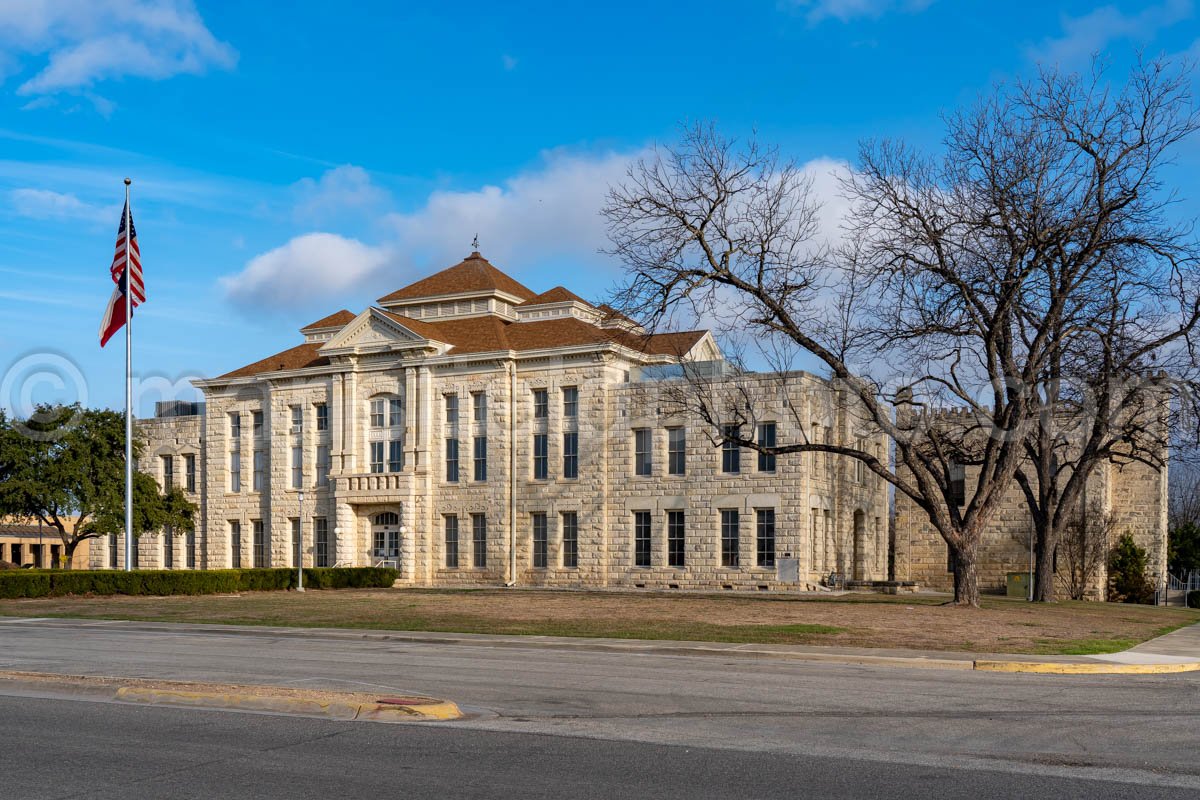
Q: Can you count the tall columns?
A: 4